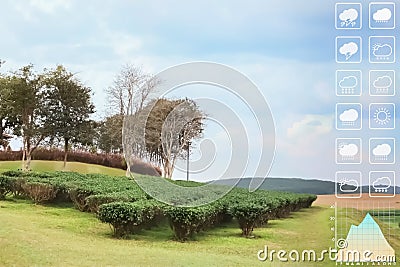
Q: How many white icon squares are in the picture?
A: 12